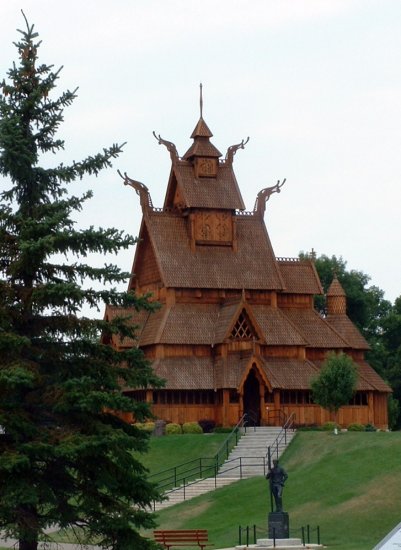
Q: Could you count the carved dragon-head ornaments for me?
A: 4